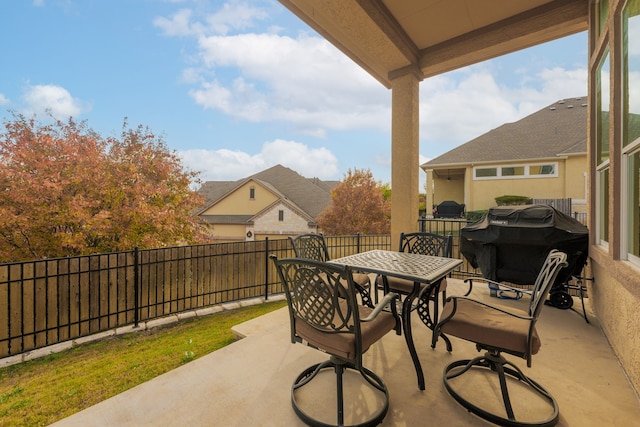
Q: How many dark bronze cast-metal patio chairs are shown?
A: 4